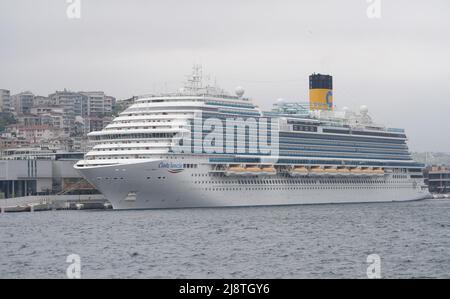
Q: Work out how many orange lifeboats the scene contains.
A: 10